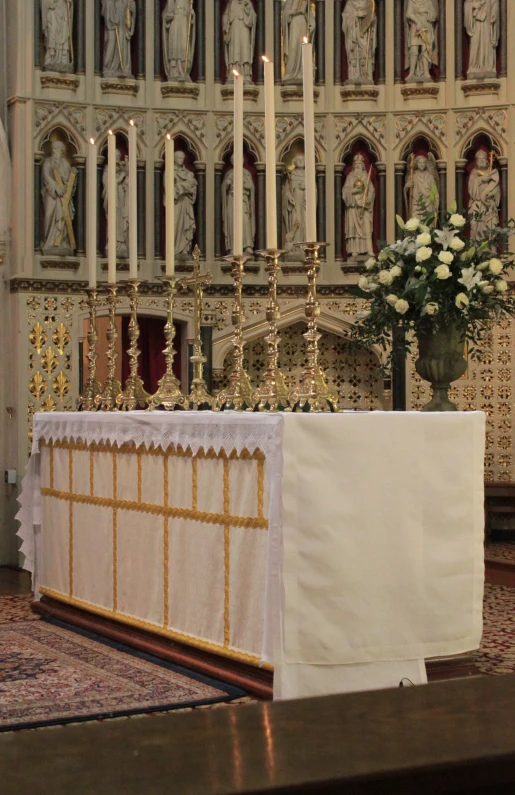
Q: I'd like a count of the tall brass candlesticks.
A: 7